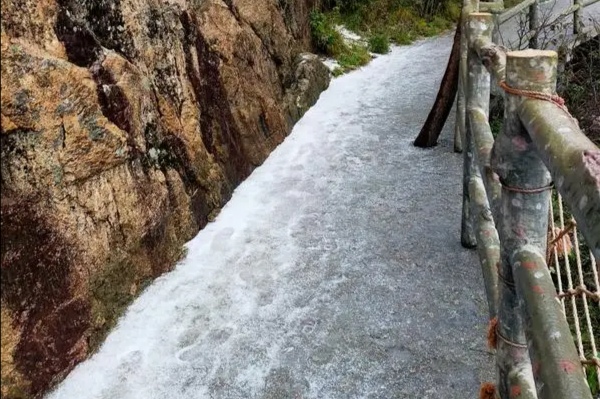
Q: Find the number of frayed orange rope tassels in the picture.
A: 2